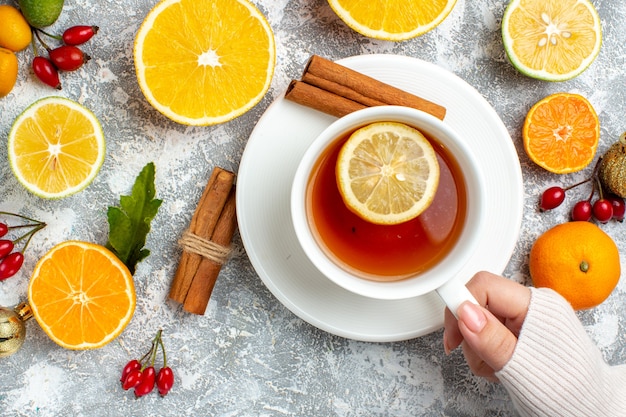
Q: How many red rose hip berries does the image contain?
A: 14